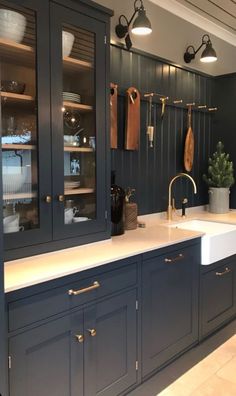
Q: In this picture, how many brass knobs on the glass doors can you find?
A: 2